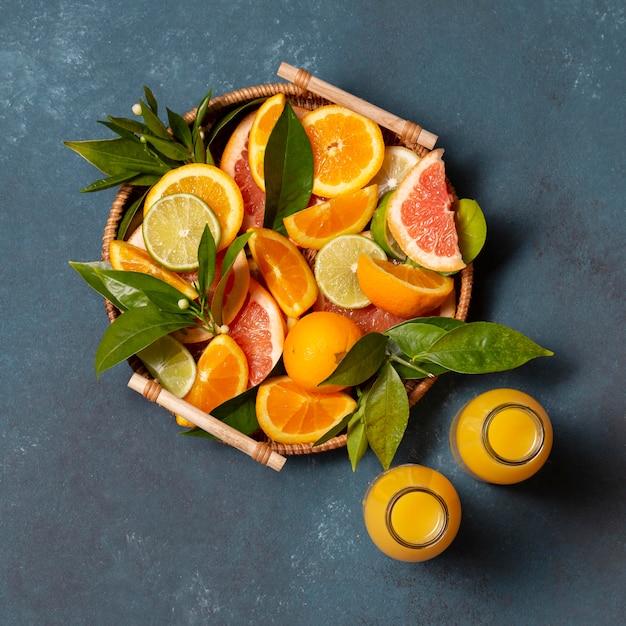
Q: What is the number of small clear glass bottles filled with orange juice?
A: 2